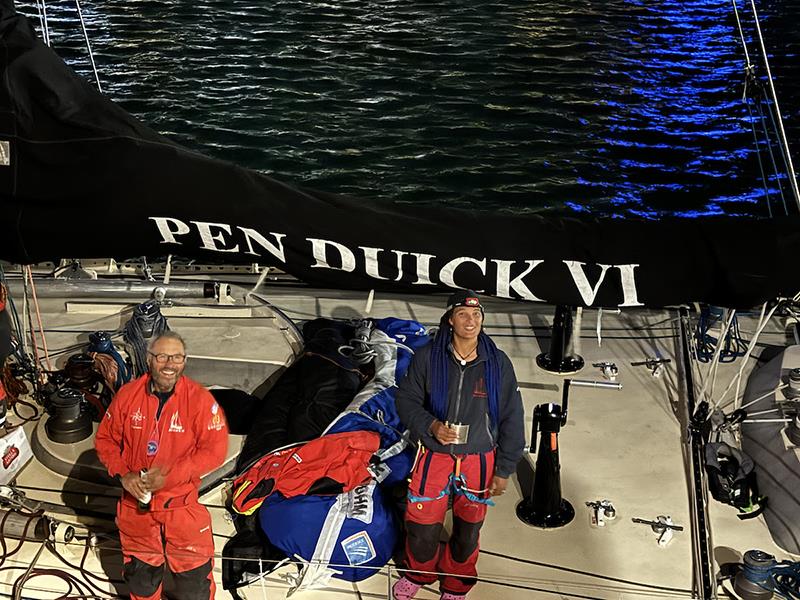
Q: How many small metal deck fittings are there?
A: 4